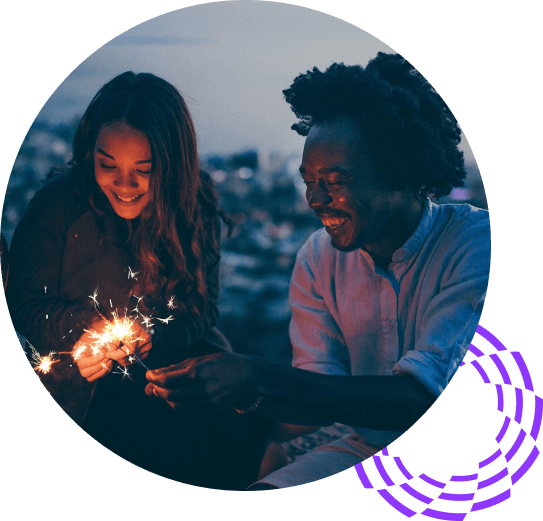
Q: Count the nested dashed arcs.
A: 3